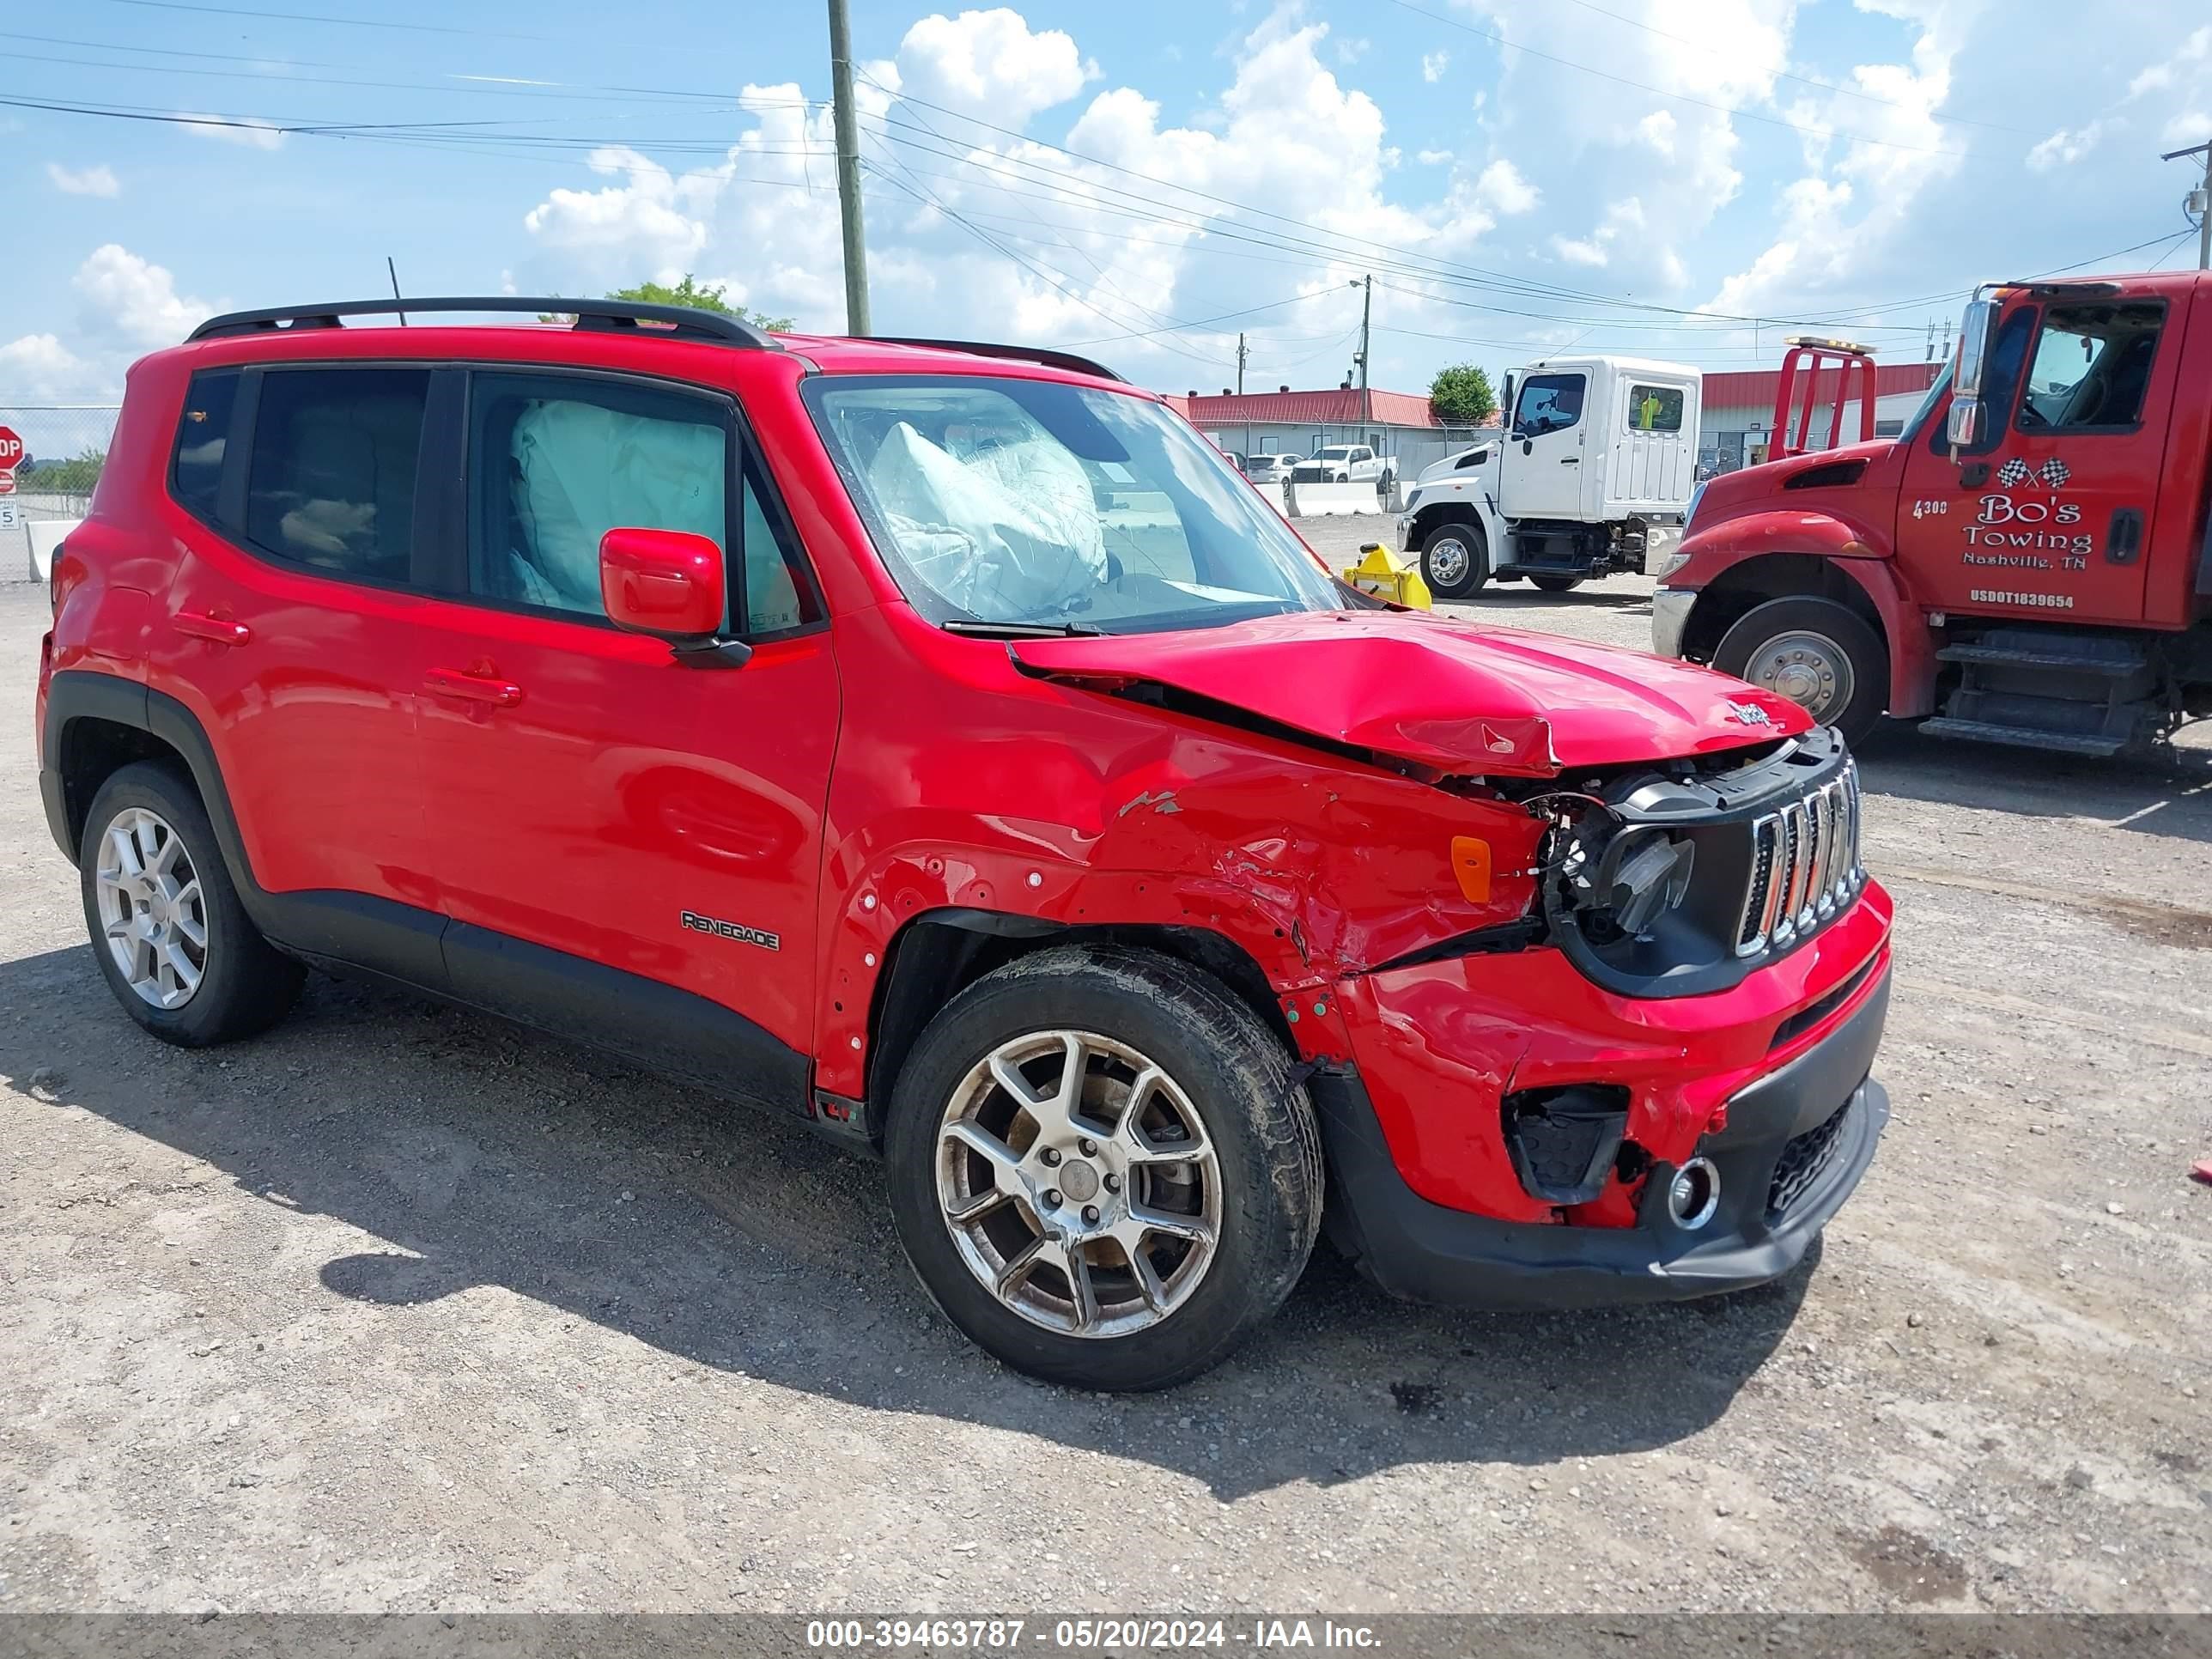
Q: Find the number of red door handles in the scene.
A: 2